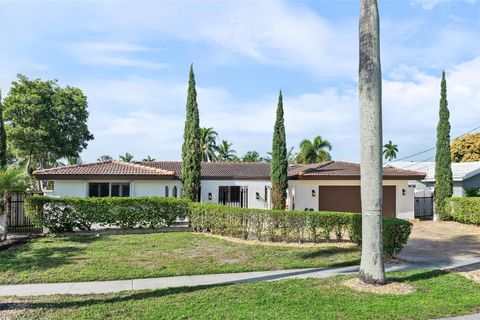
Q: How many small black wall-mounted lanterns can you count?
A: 4